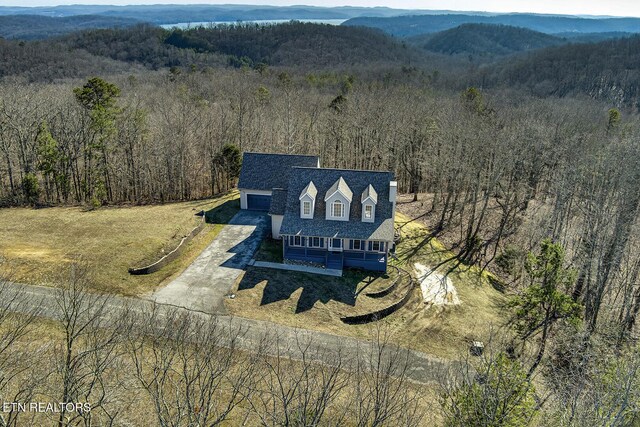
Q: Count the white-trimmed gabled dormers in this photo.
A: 3